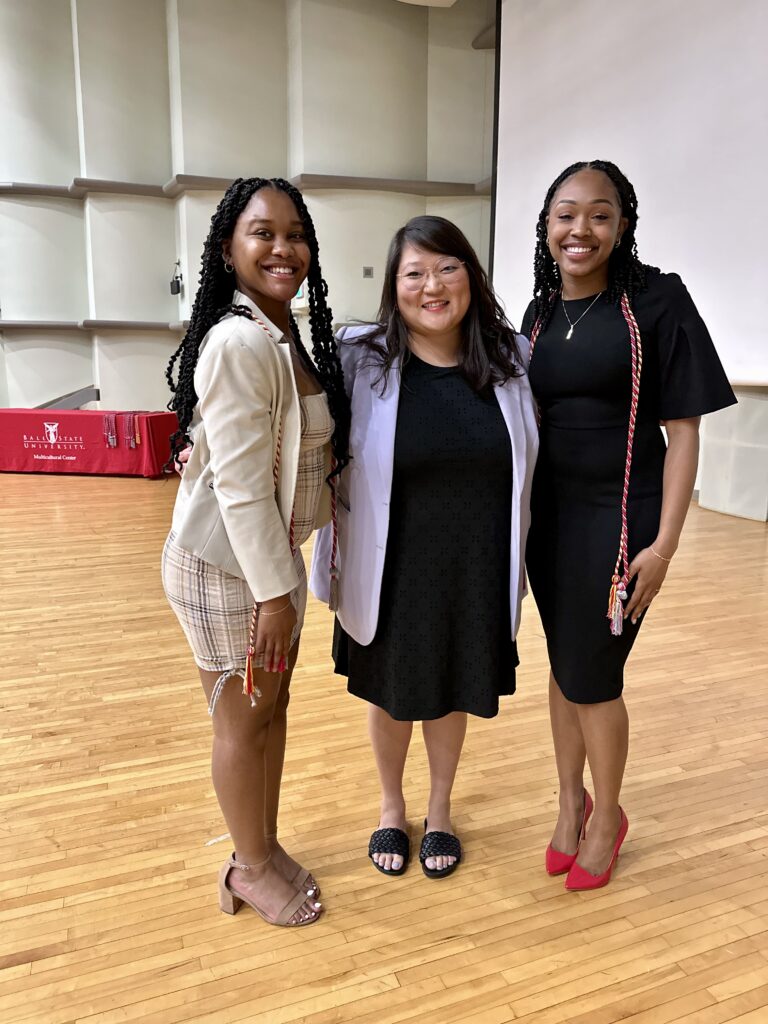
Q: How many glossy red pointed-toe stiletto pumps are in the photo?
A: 2